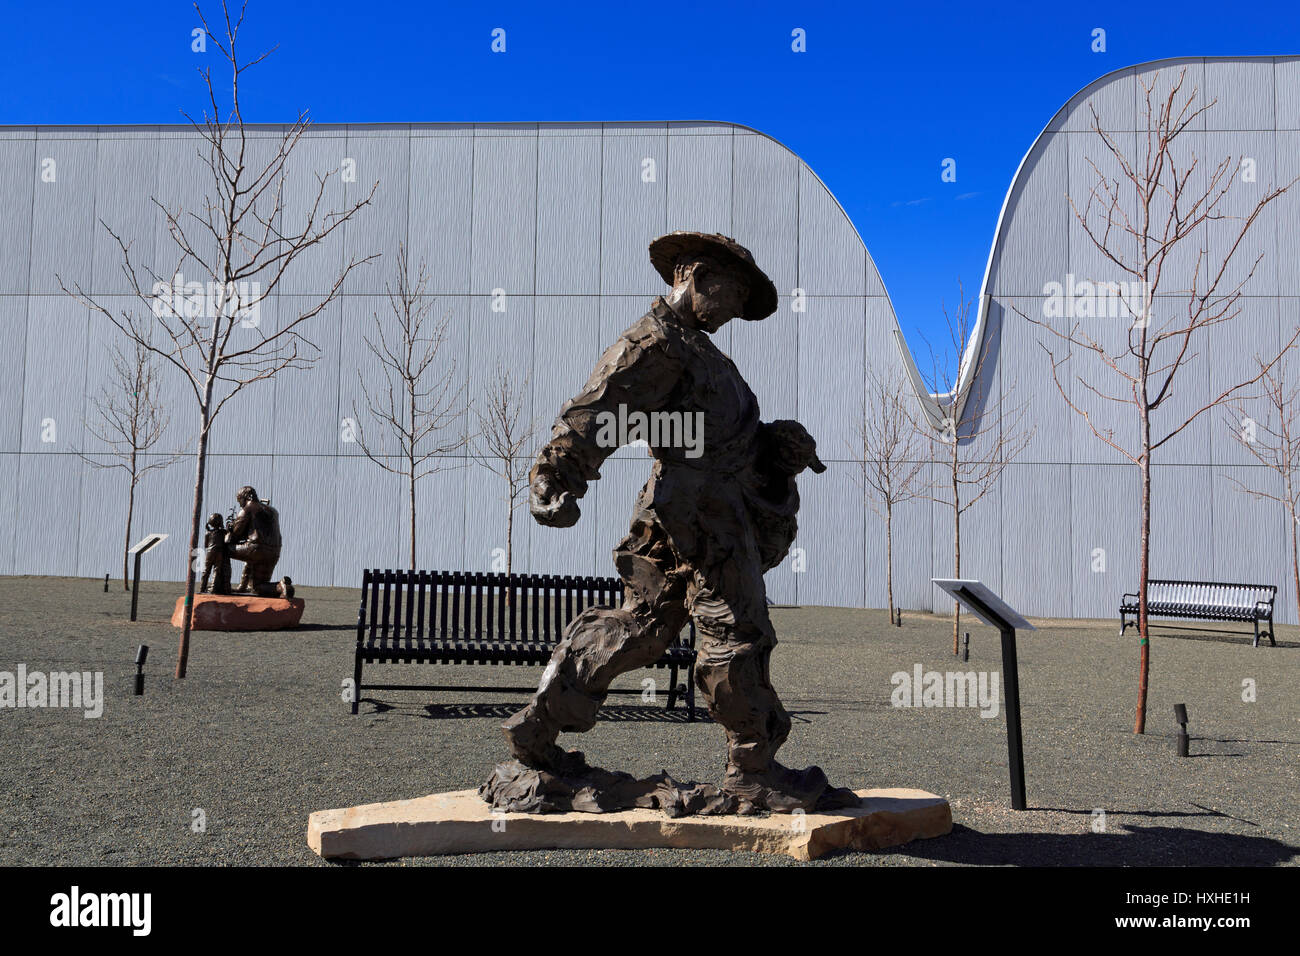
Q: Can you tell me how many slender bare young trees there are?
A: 8